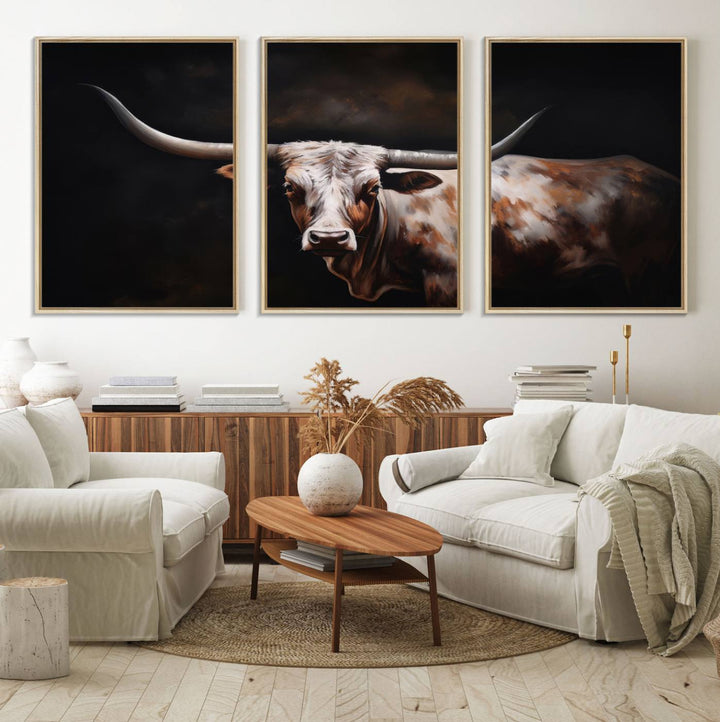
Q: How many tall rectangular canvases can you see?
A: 3